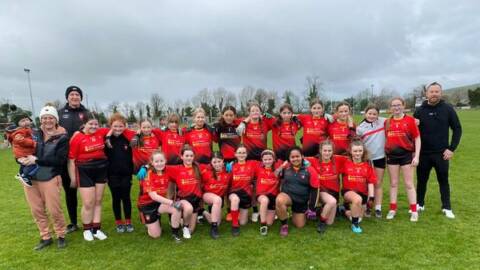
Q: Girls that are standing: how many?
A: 12